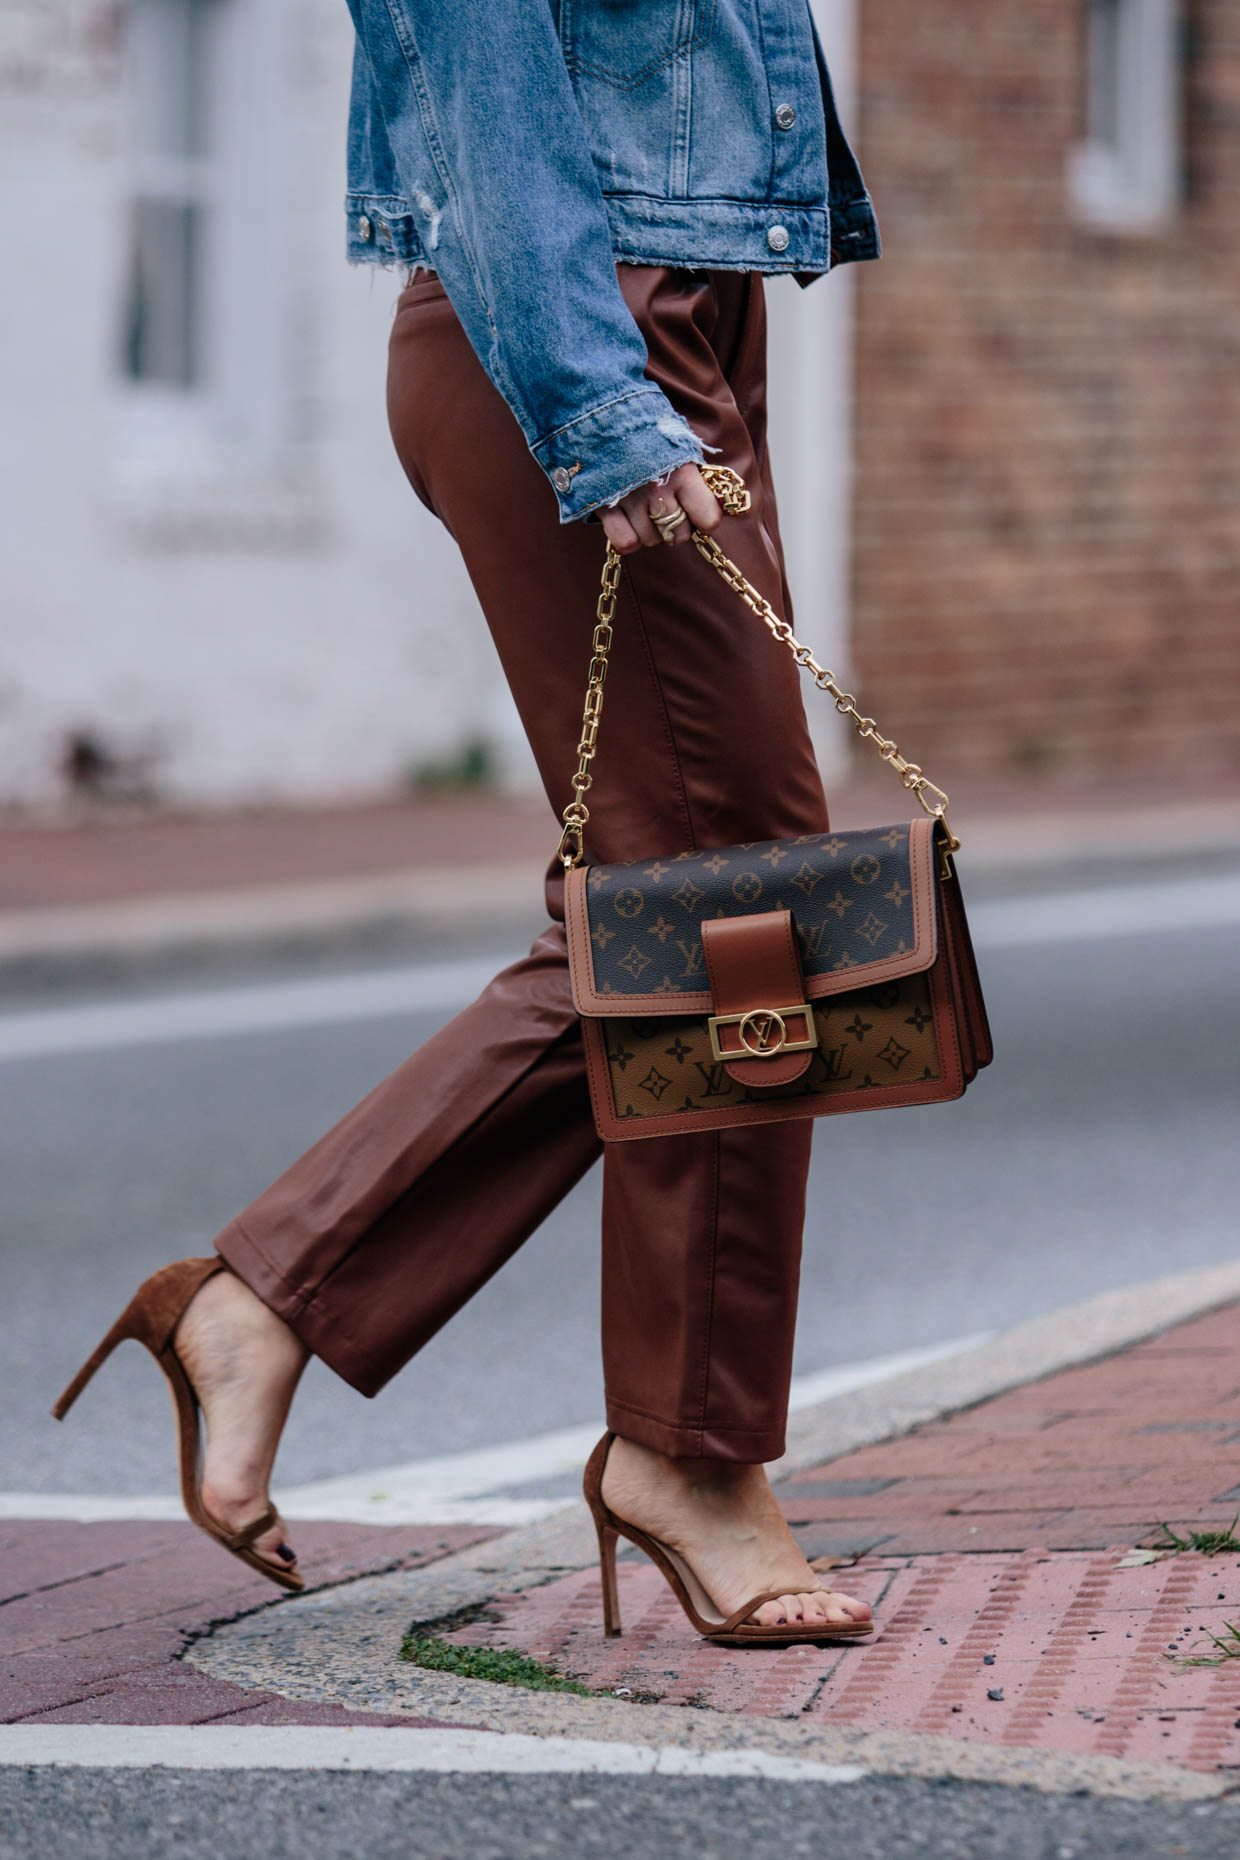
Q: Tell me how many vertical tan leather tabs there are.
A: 1